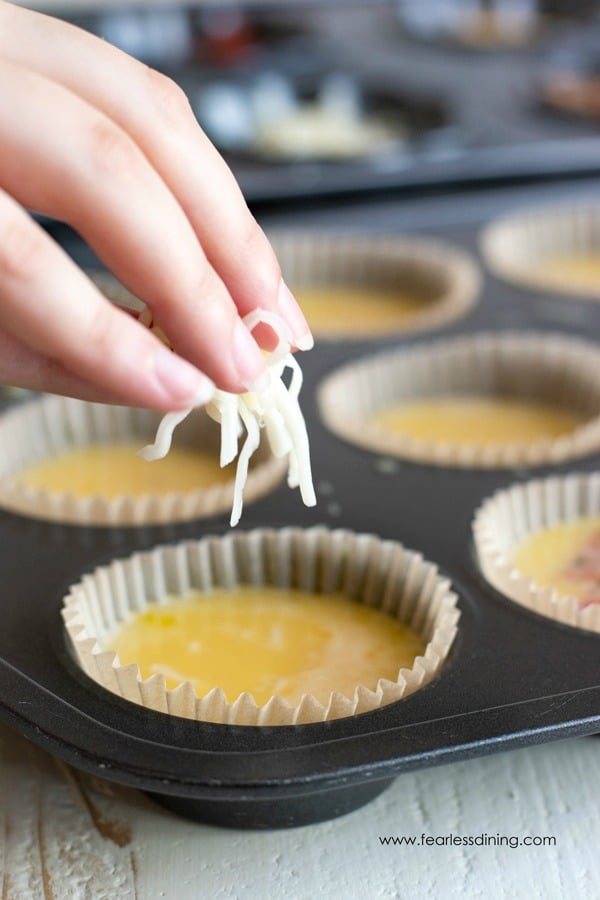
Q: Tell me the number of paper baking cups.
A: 6